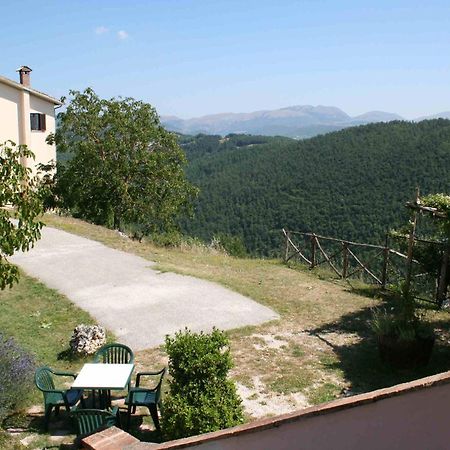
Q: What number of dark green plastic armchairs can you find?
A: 4